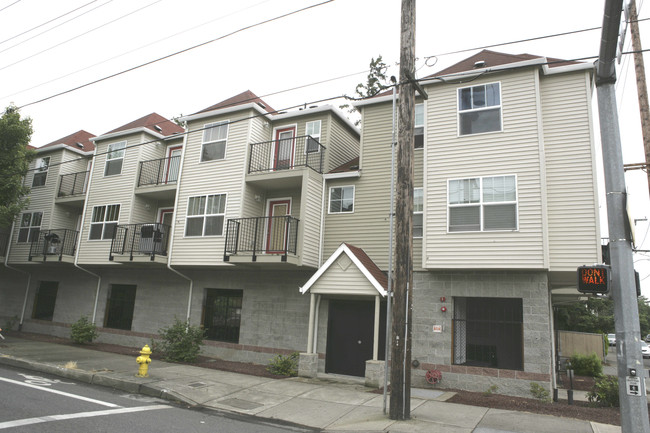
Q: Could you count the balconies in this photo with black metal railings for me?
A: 6